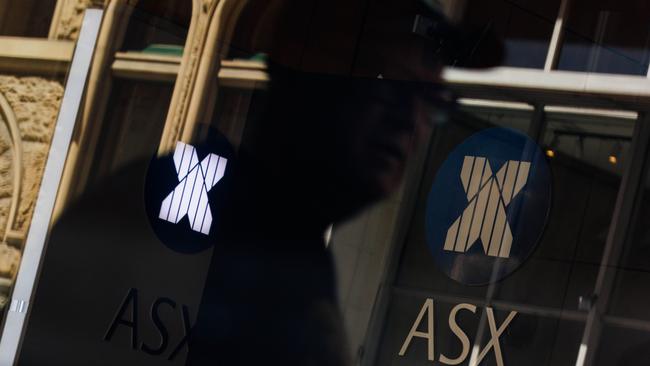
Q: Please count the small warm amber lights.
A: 2